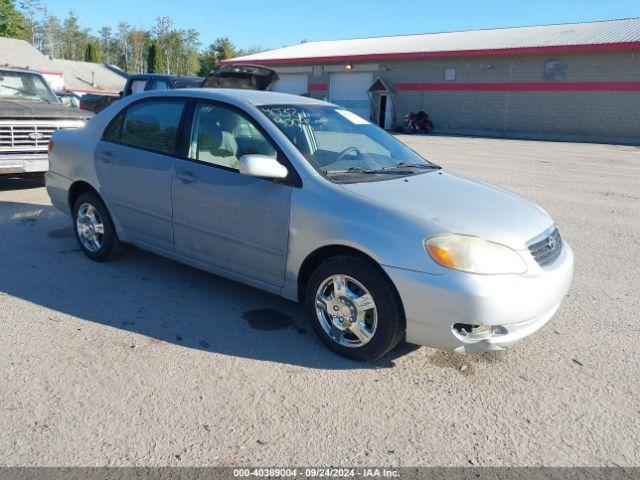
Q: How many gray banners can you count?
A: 1